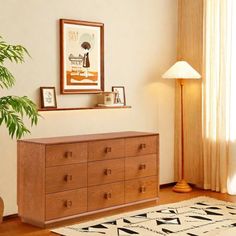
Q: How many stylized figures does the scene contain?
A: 1